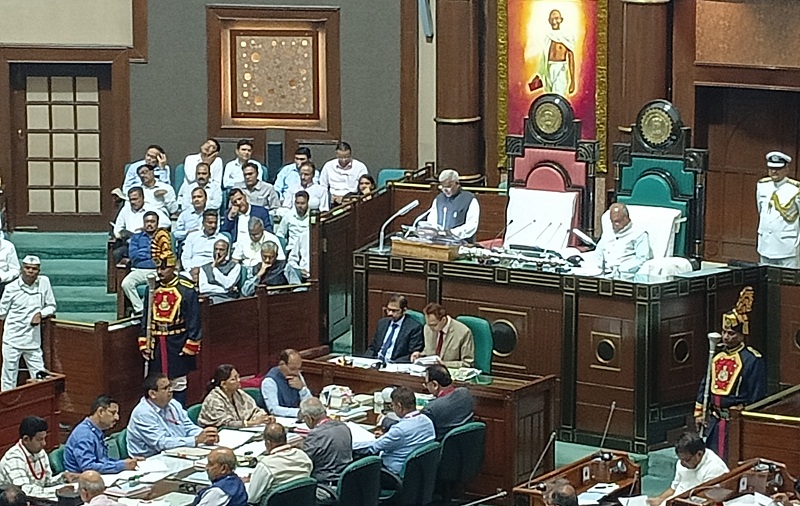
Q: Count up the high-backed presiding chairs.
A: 2